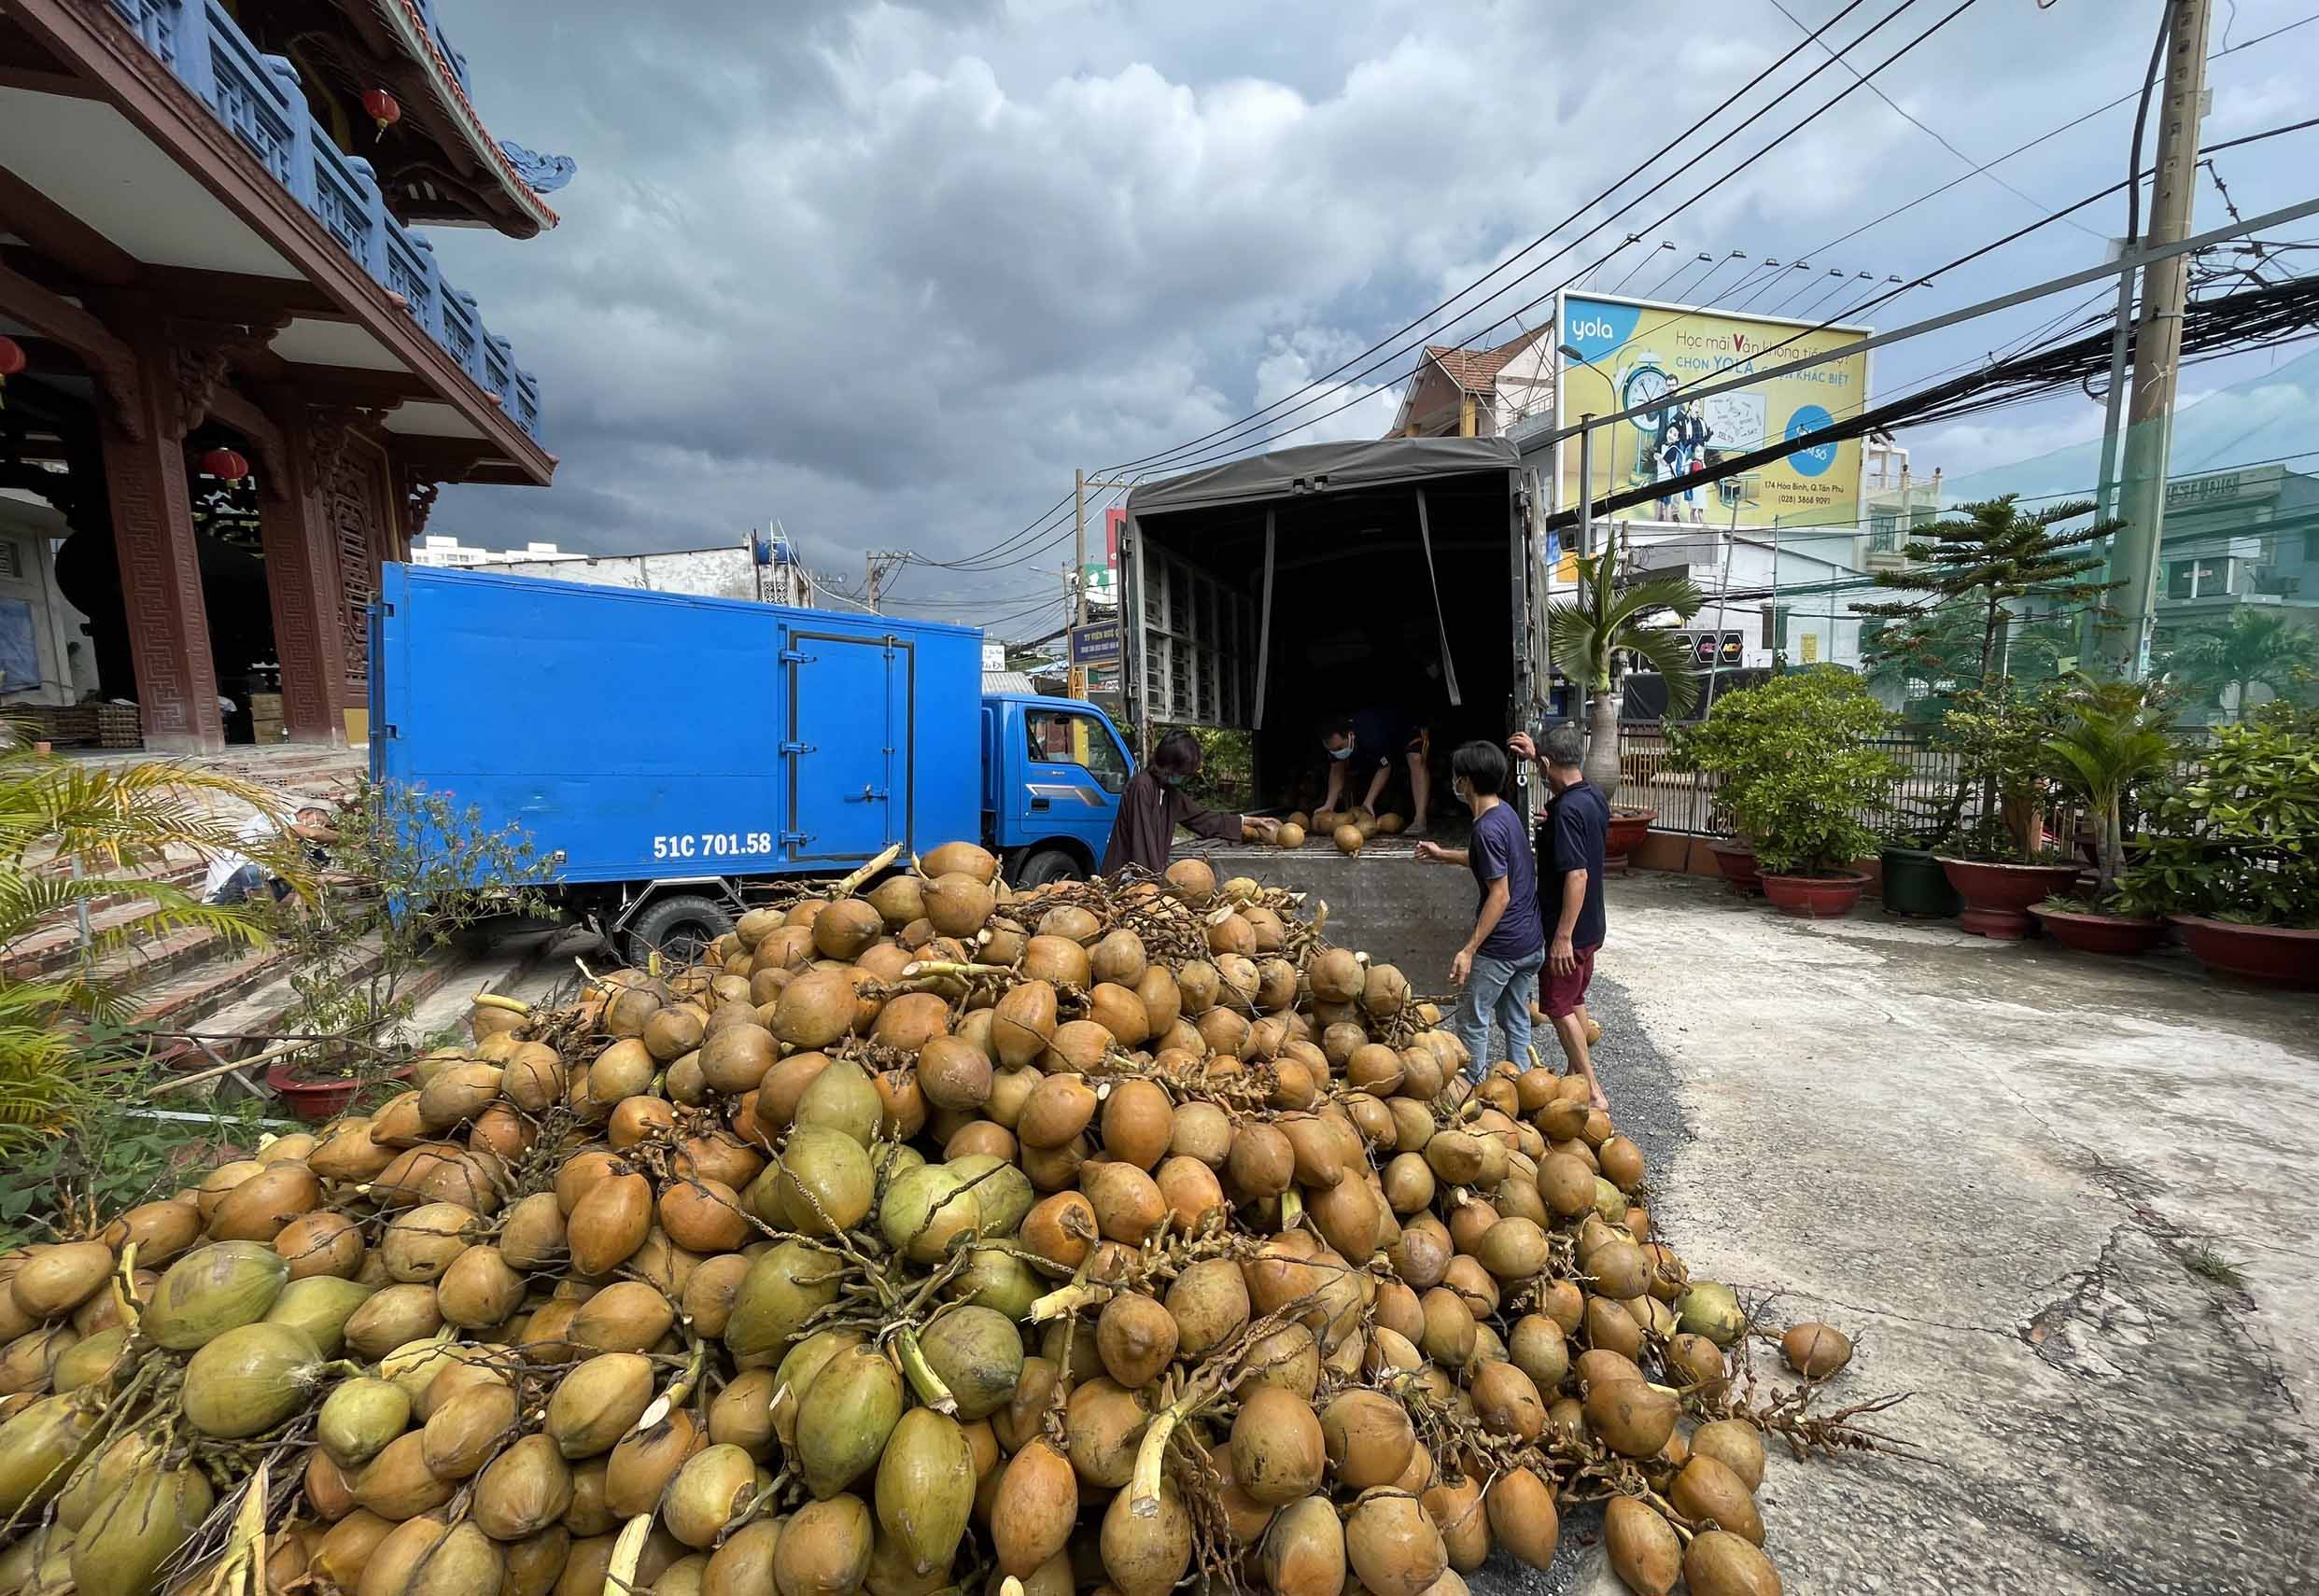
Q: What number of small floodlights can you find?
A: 10